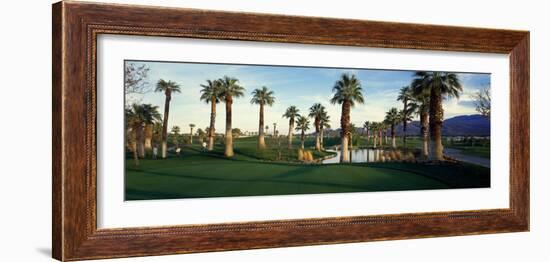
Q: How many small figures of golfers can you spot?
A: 3